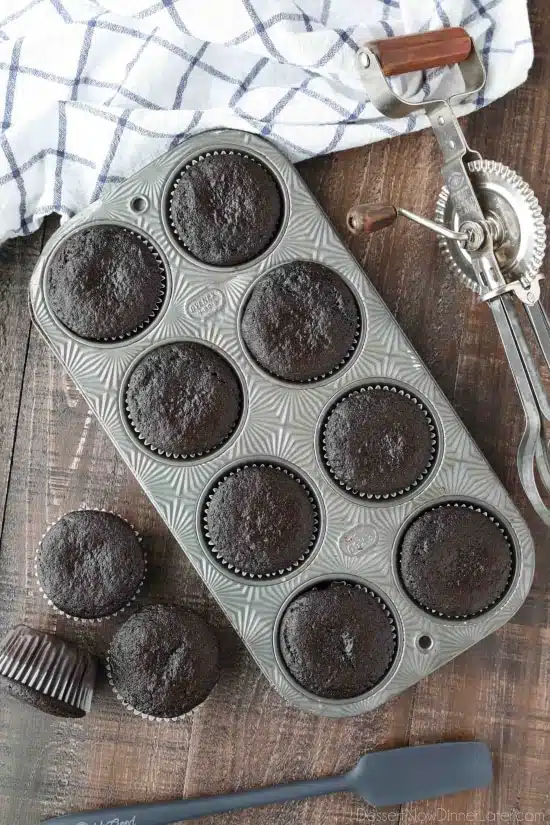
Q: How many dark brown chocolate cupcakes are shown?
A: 11